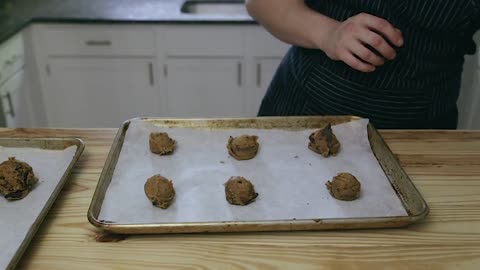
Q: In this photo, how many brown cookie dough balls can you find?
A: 7